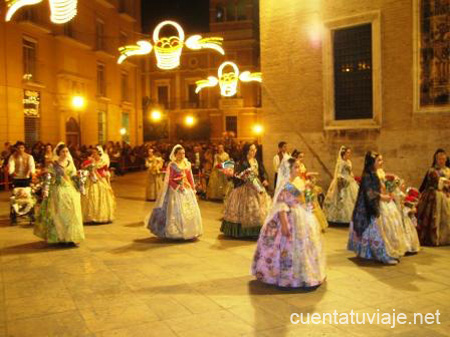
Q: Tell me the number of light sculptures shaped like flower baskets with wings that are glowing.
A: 3